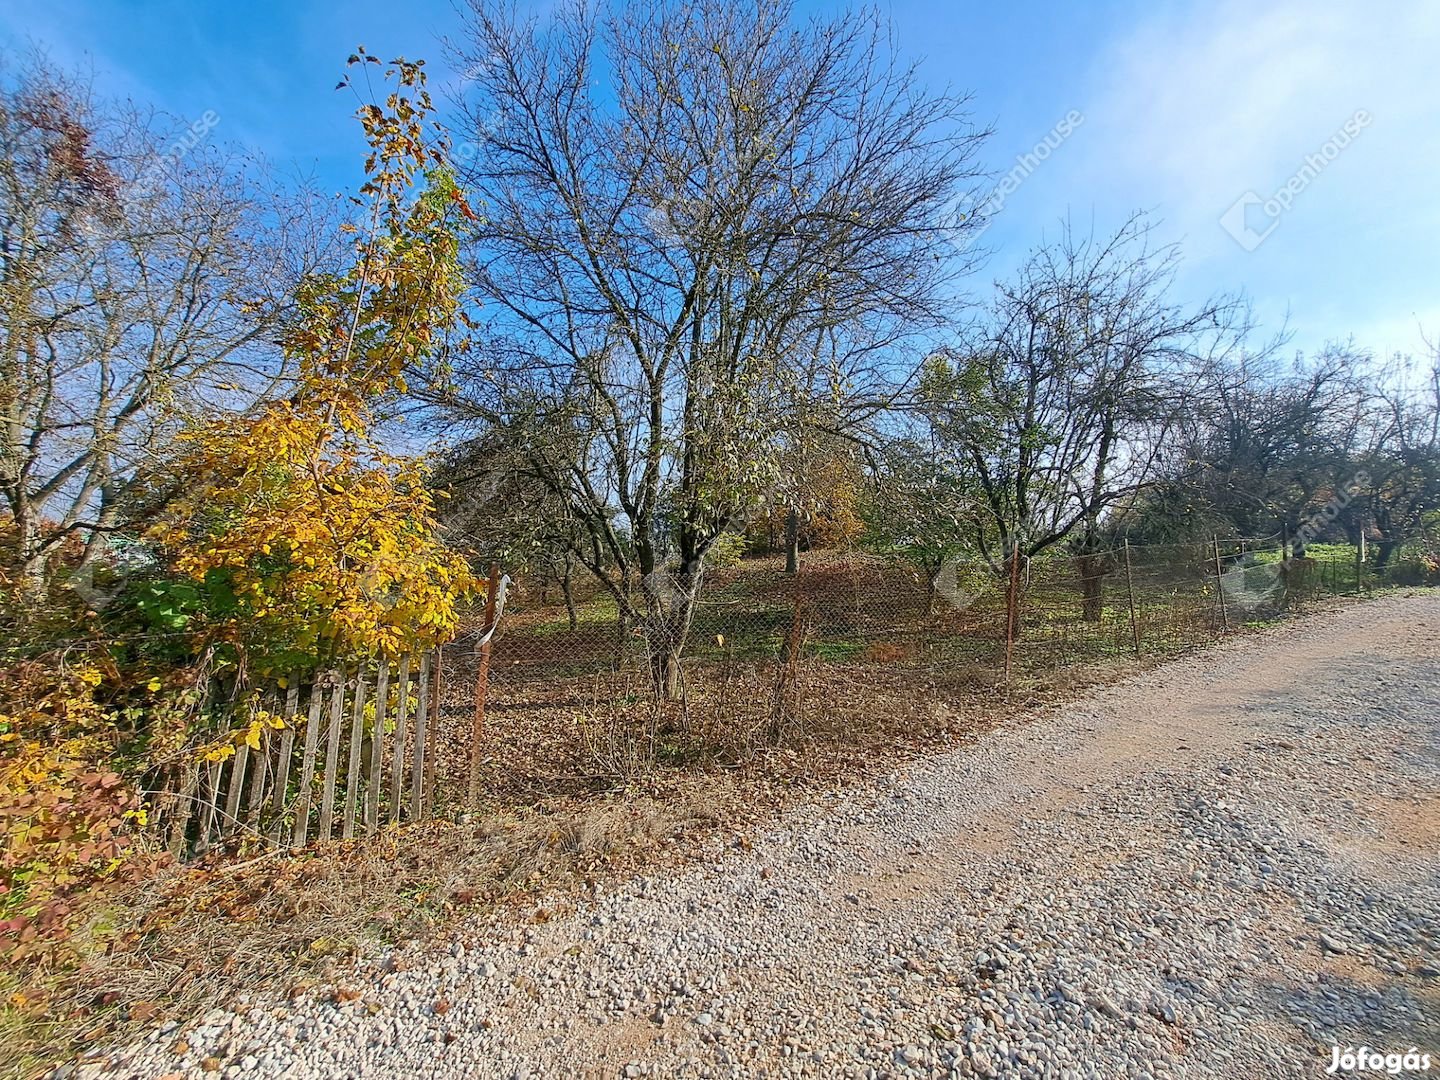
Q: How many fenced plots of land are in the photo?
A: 1